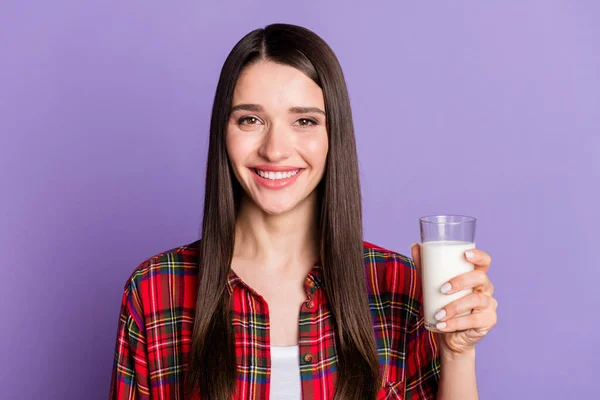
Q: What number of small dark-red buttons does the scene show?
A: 2